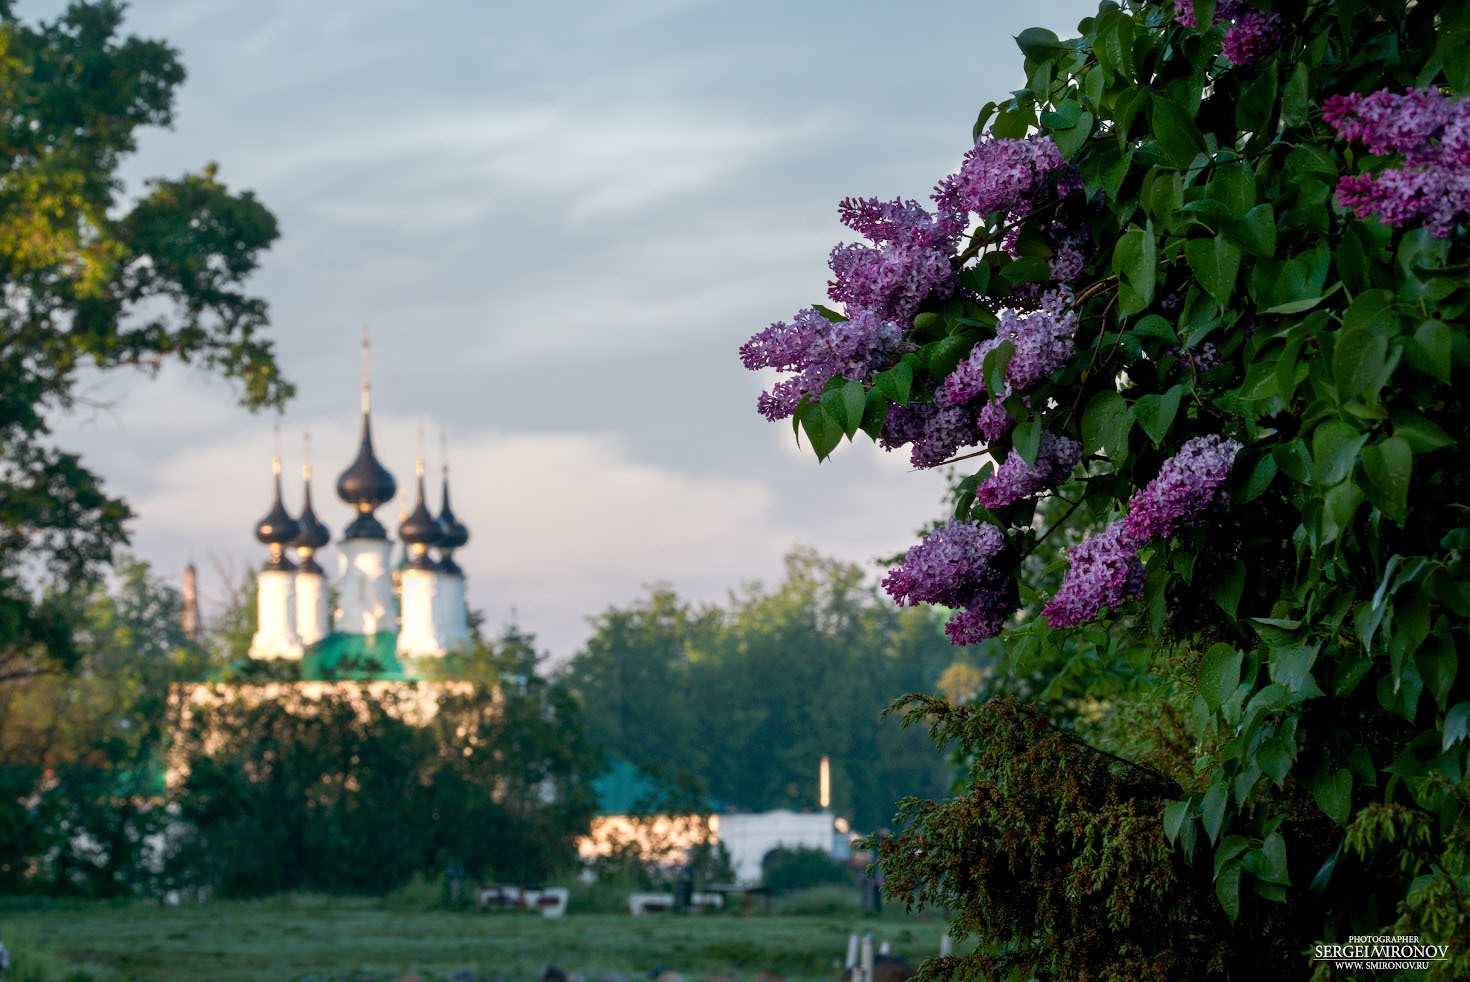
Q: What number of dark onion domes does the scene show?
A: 5